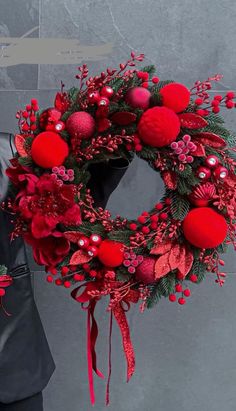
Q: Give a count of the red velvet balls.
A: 5